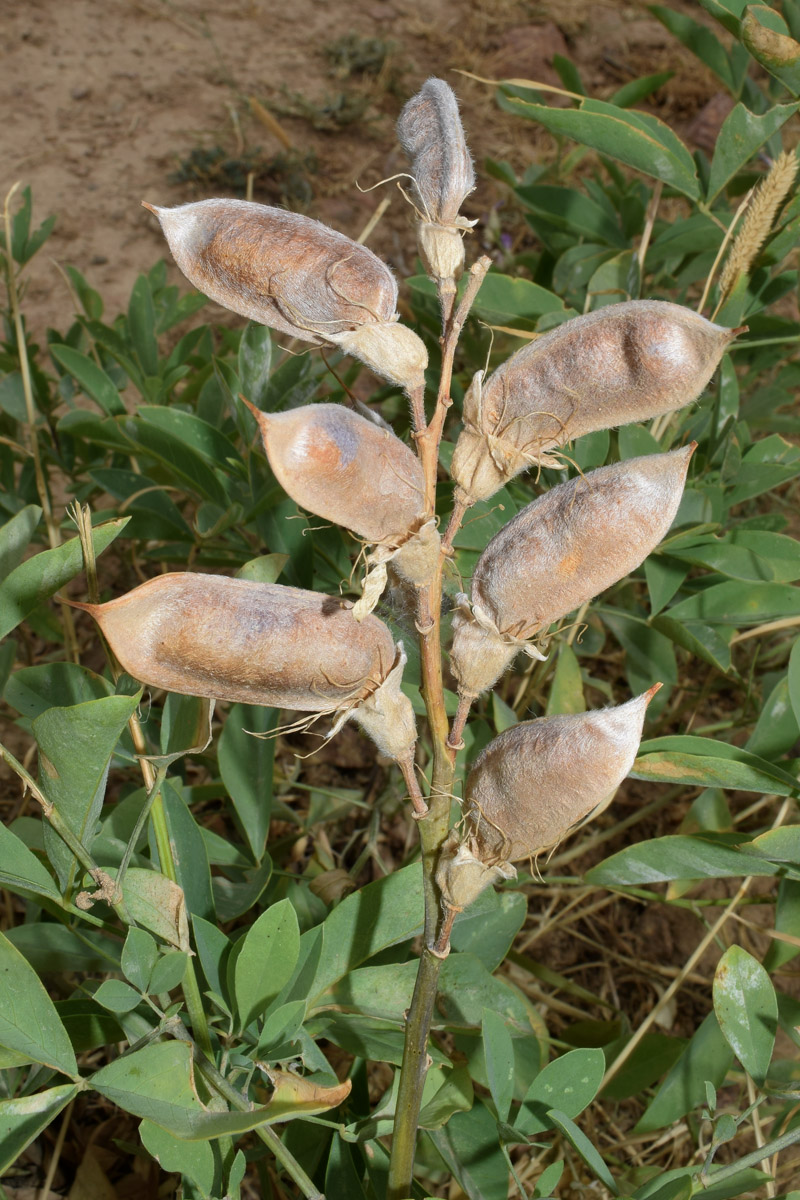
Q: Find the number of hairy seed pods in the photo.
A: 7